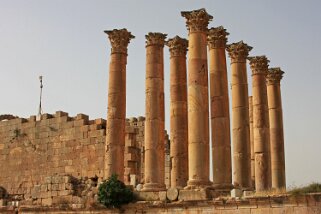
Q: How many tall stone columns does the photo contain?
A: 8